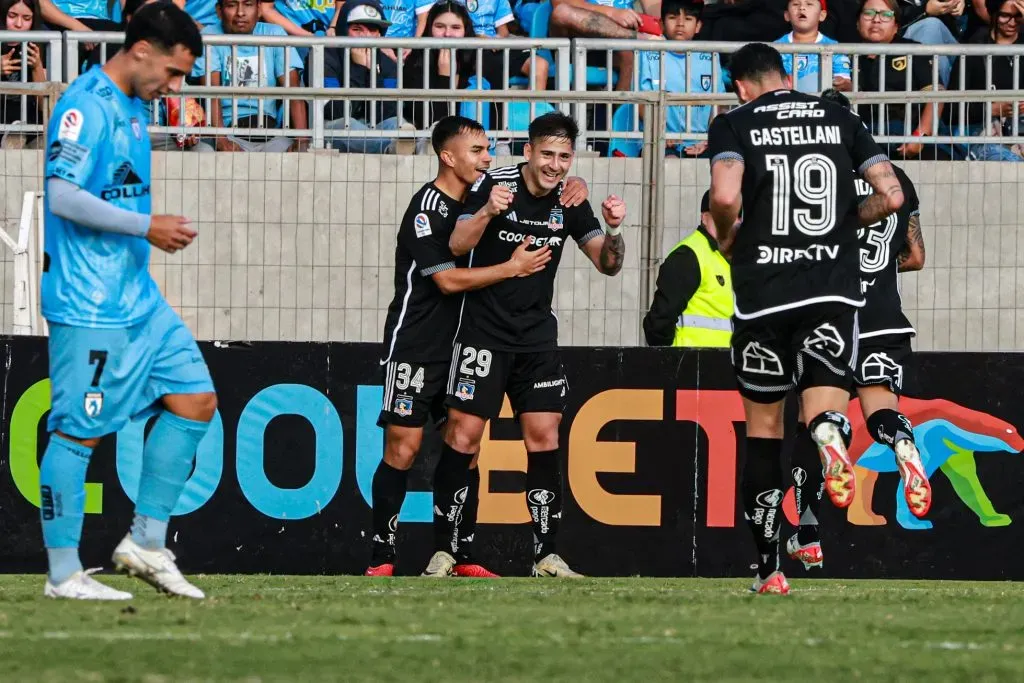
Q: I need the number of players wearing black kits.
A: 4